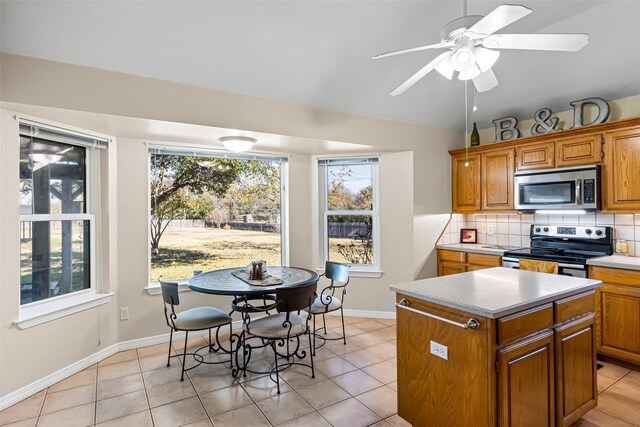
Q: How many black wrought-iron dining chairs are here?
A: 3